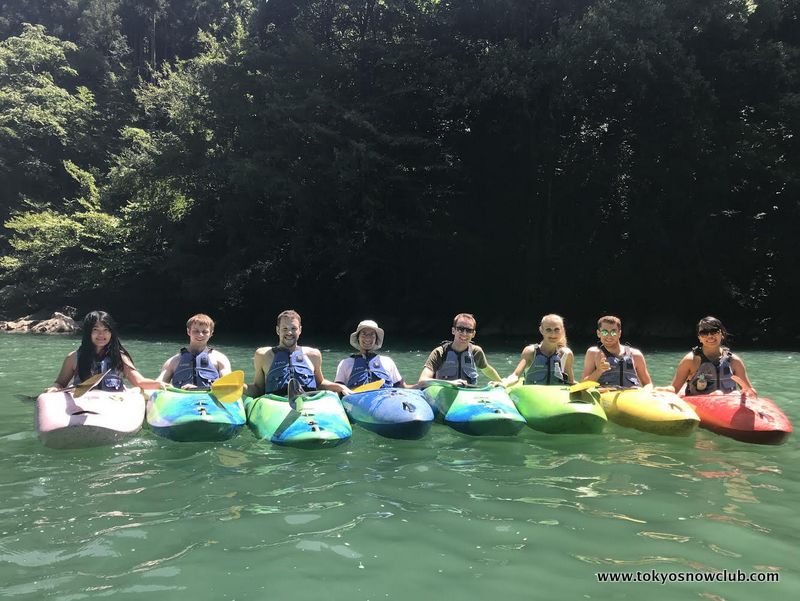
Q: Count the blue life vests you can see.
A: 8